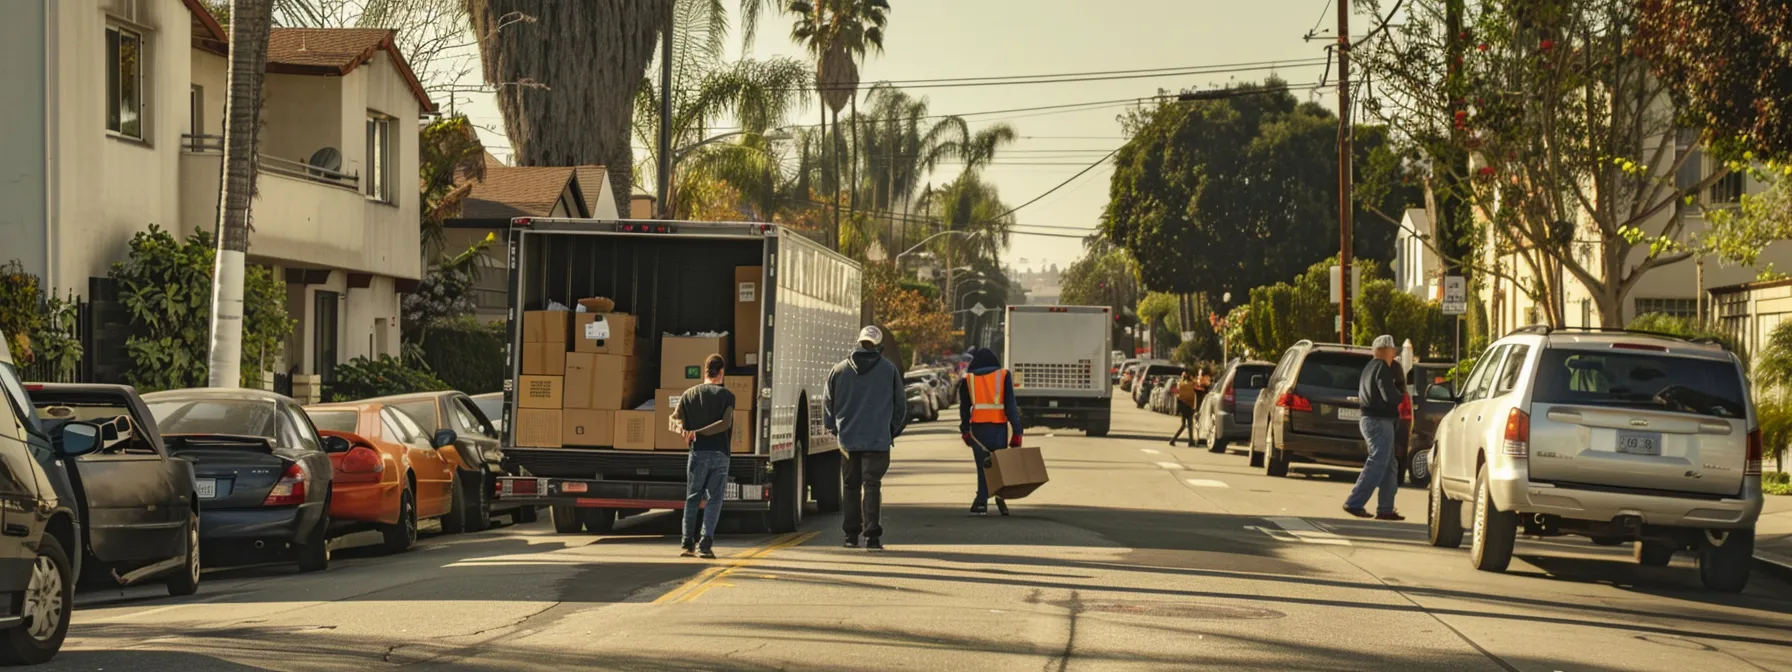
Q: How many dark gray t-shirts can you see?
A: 1